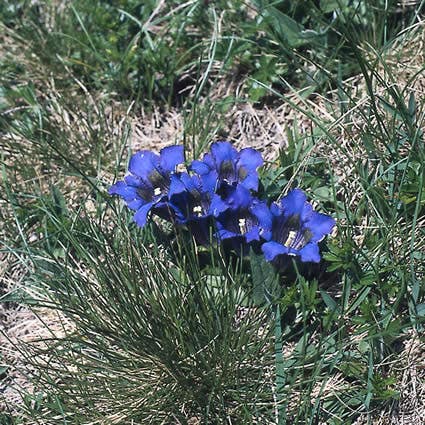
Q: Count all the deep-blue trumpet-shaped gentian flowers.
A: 5